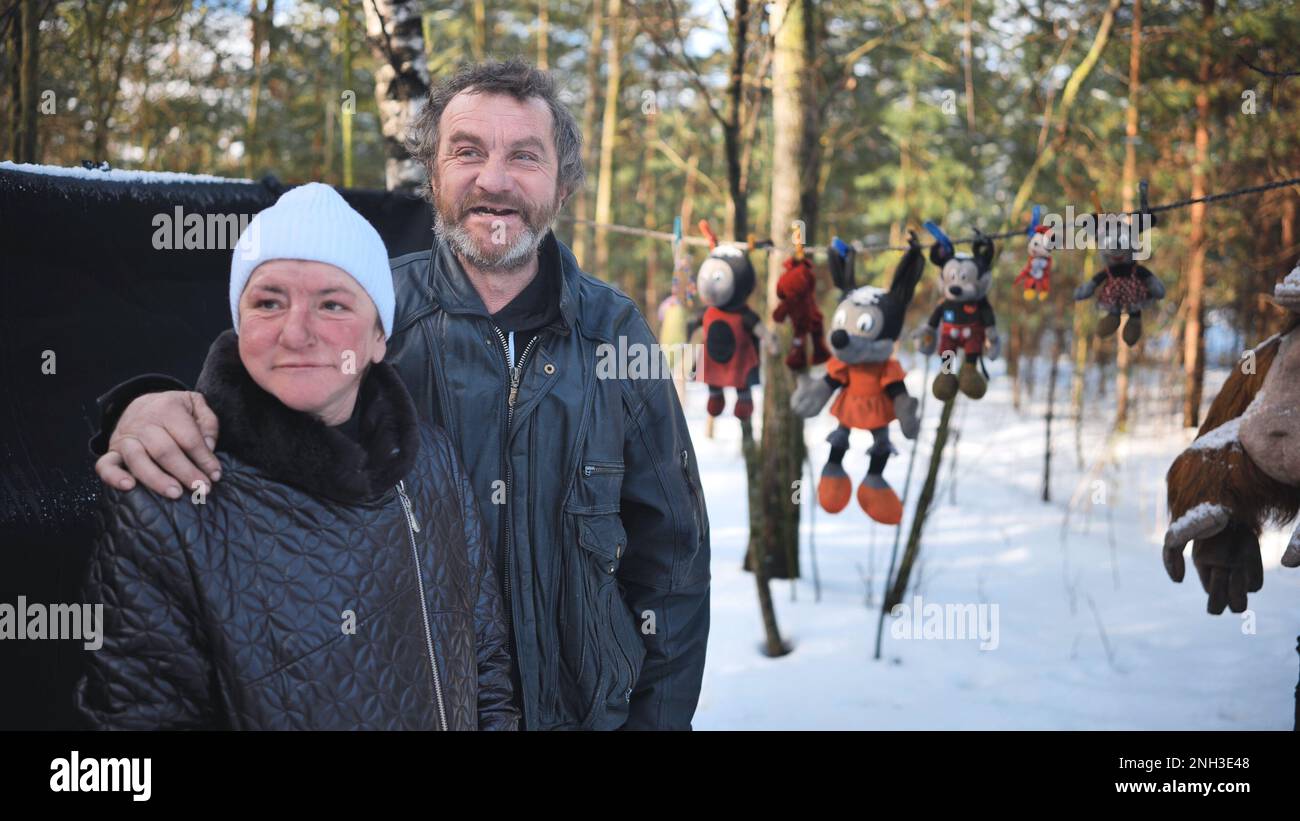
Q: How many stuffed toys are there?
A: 8